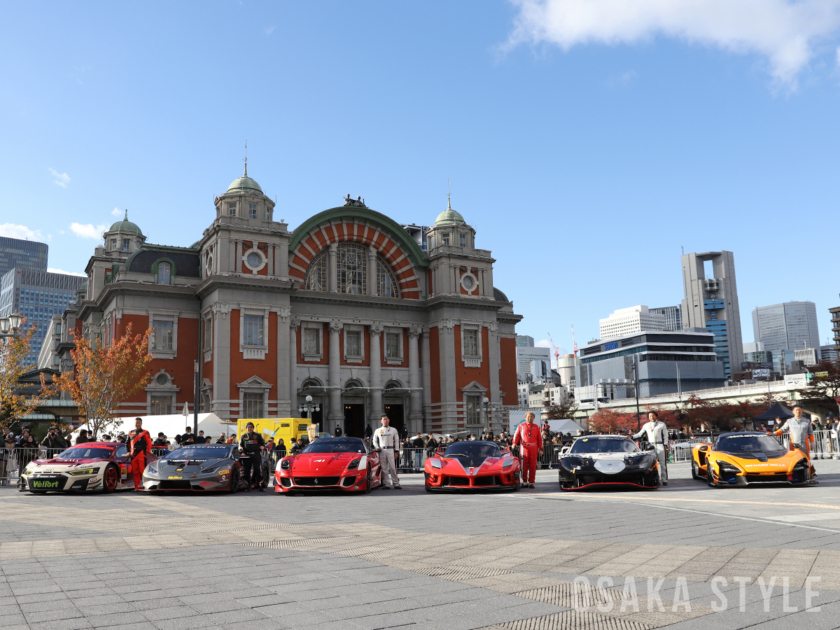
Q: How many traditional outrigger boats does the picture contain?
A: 0